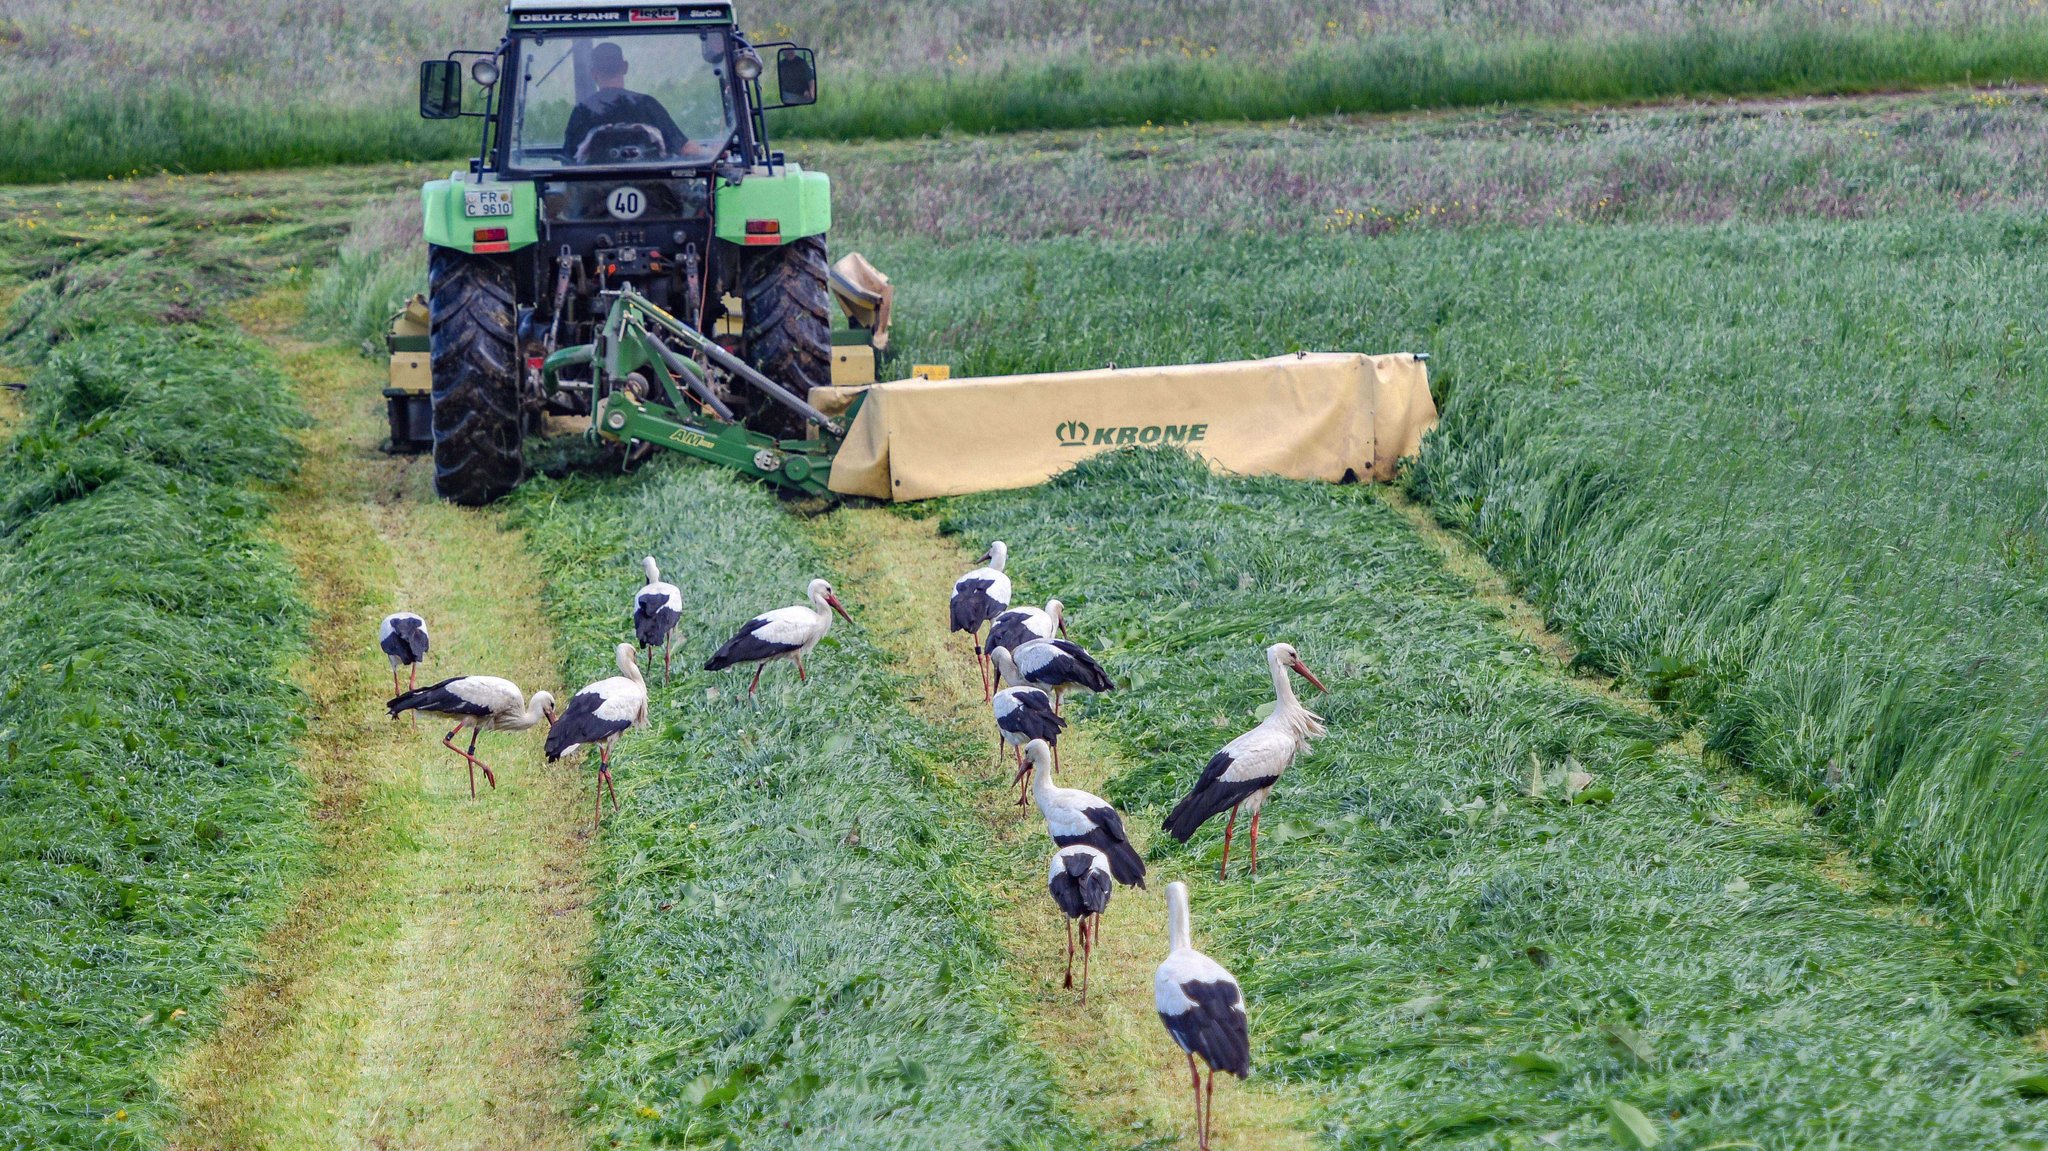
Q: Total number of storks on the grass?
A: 13